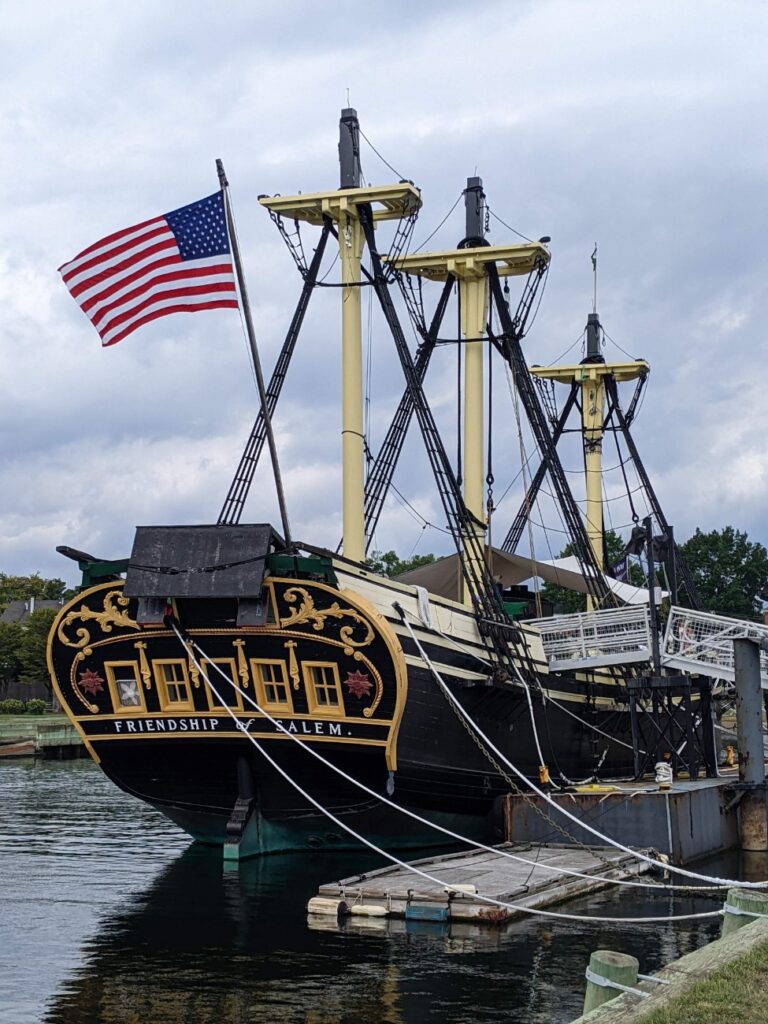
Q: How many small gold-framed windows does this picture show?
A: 5